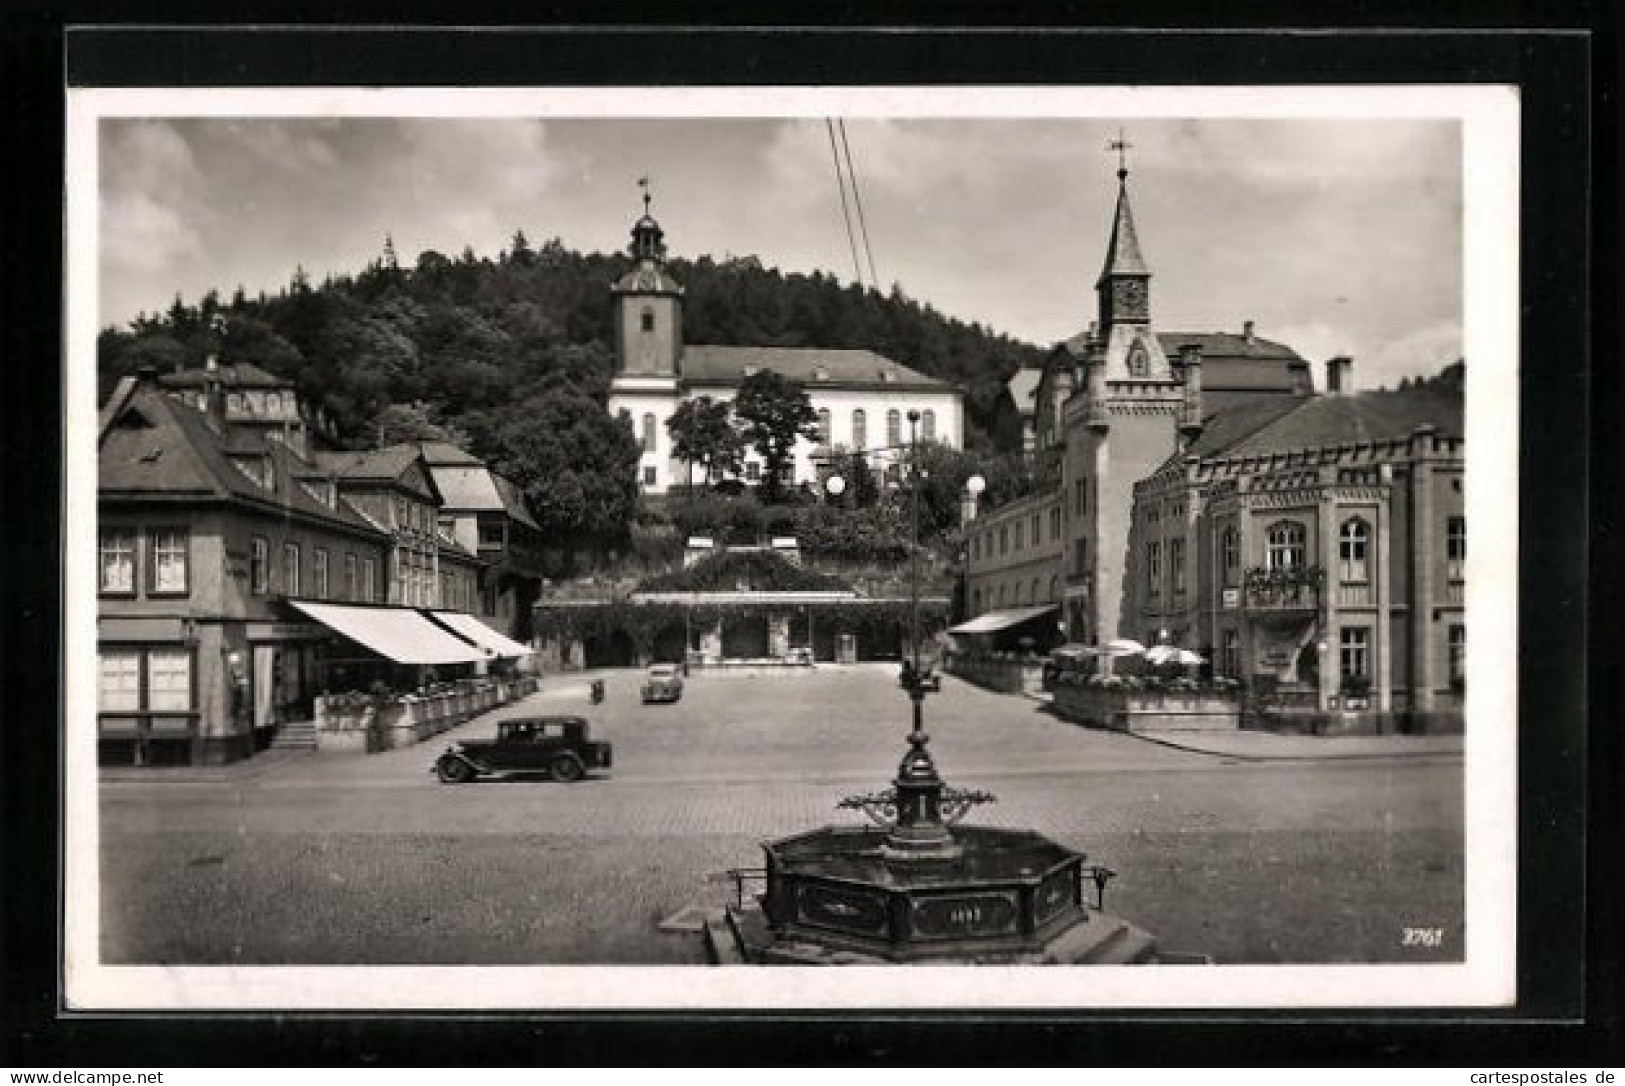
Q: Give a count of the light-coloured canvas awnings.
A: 3